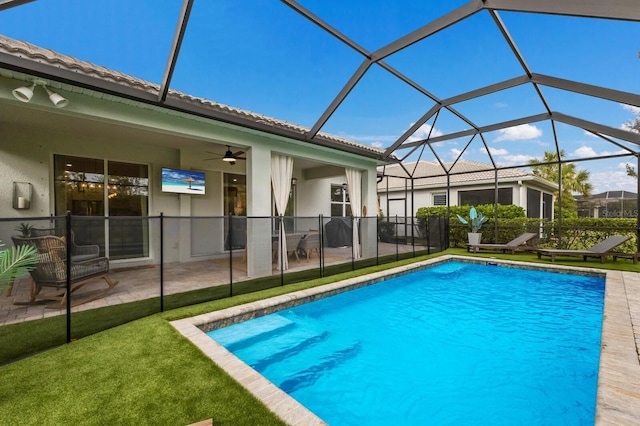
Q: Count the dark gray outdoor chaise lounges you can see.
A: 2